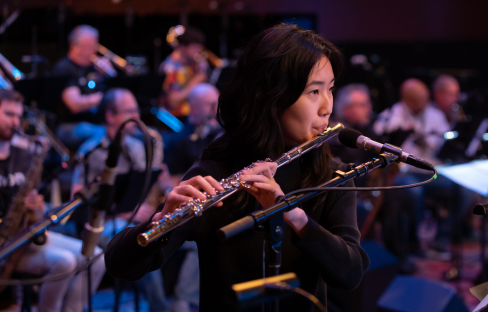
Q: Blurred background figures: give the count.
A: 8